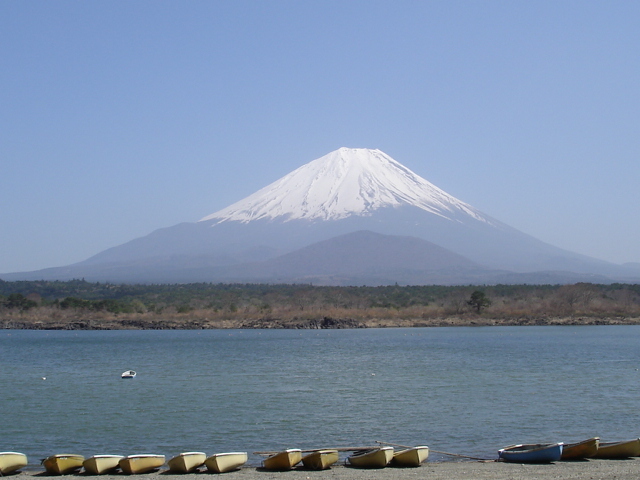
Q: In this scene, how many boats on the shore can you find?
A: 13